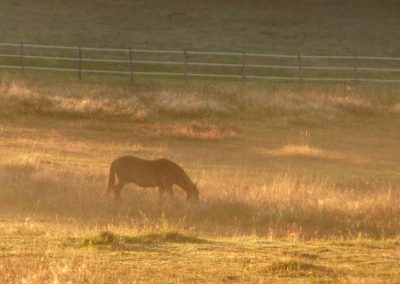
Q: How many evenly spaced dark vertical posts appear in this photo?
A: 7